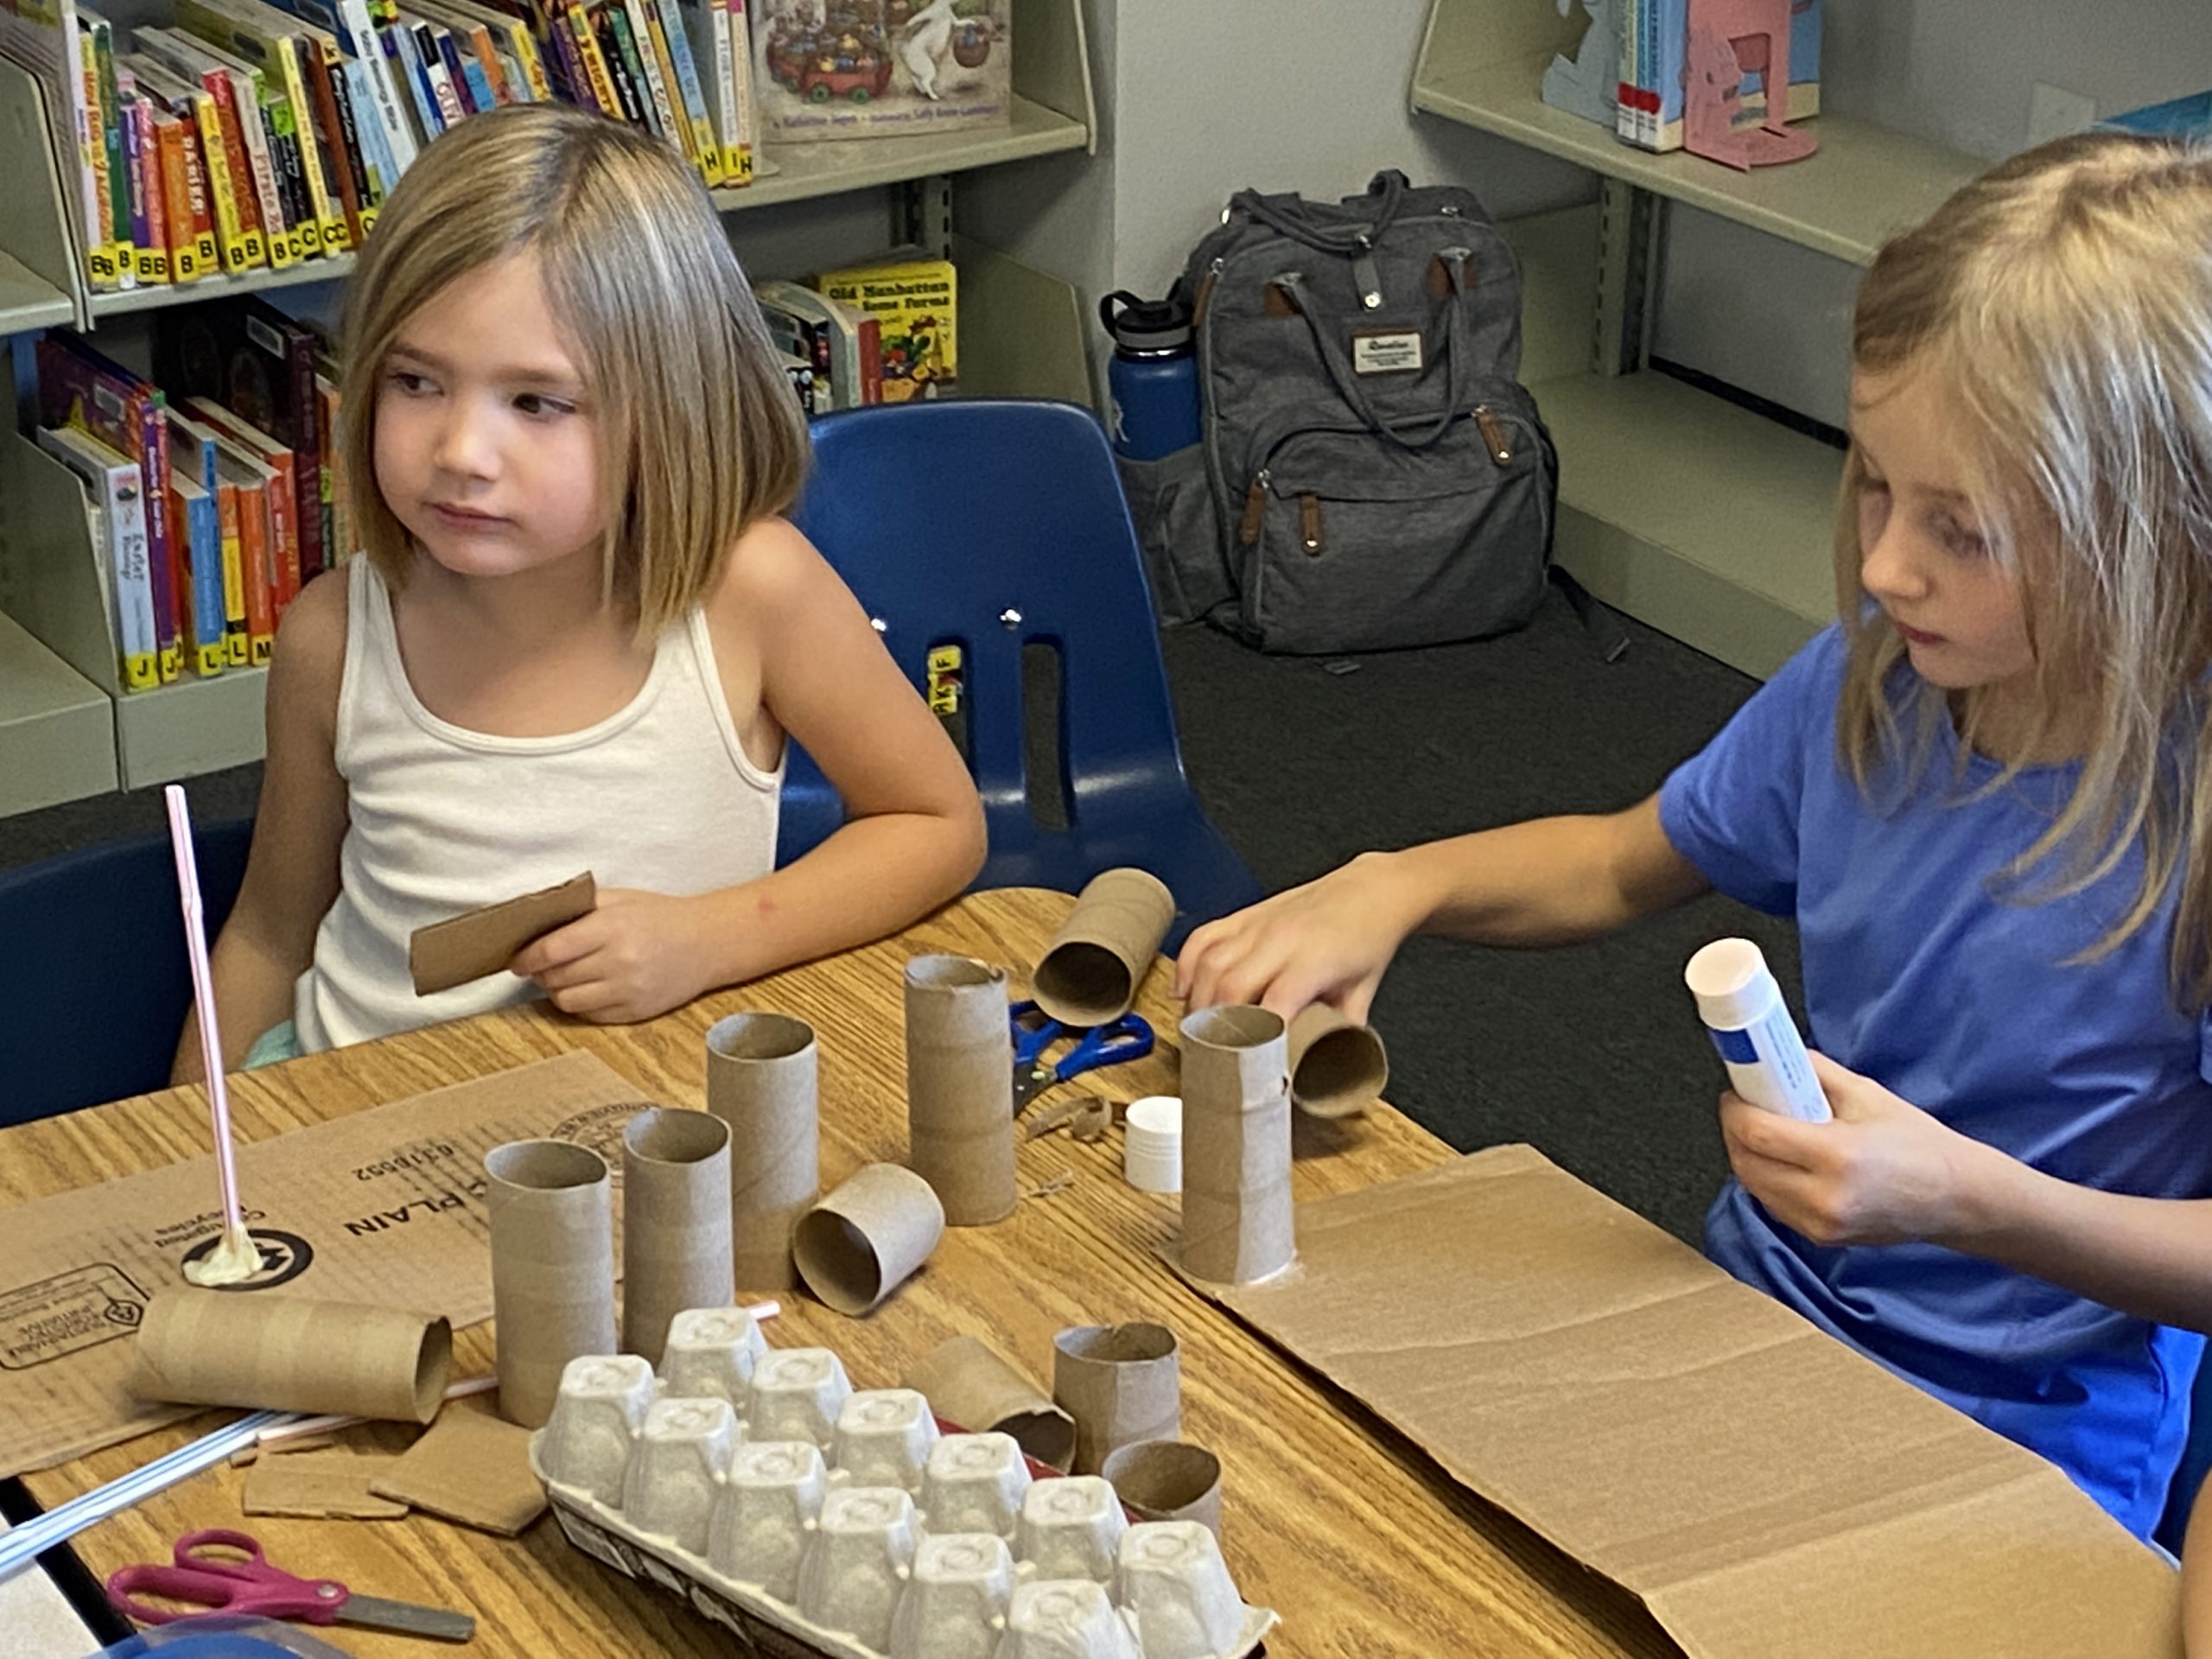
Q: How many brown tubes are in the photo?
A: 12